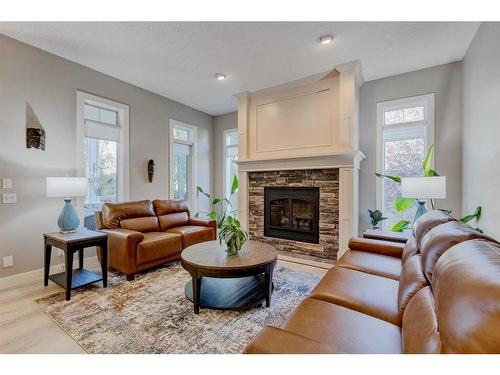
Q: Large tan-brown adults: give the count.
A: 0